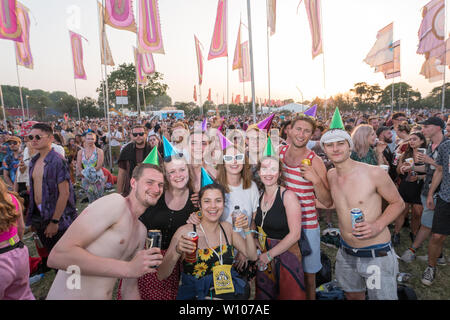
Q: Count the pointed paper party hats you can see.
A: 9